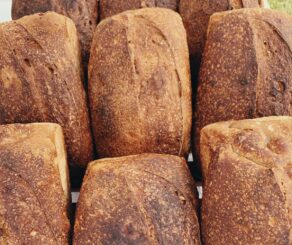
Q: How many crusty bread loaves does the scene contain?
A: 9